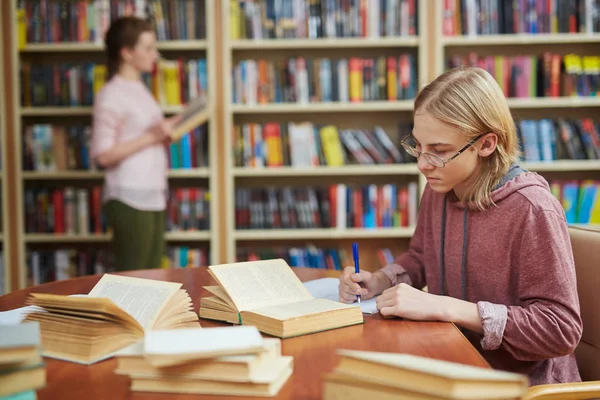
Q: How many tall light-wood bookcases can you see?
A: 3